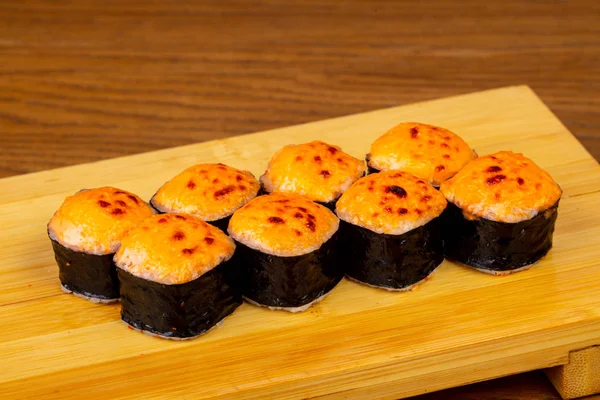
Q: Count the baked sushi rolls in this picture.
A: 8